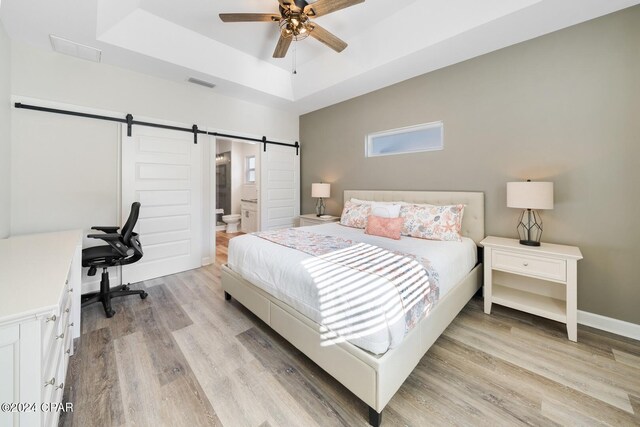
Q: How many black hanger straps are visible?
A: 4